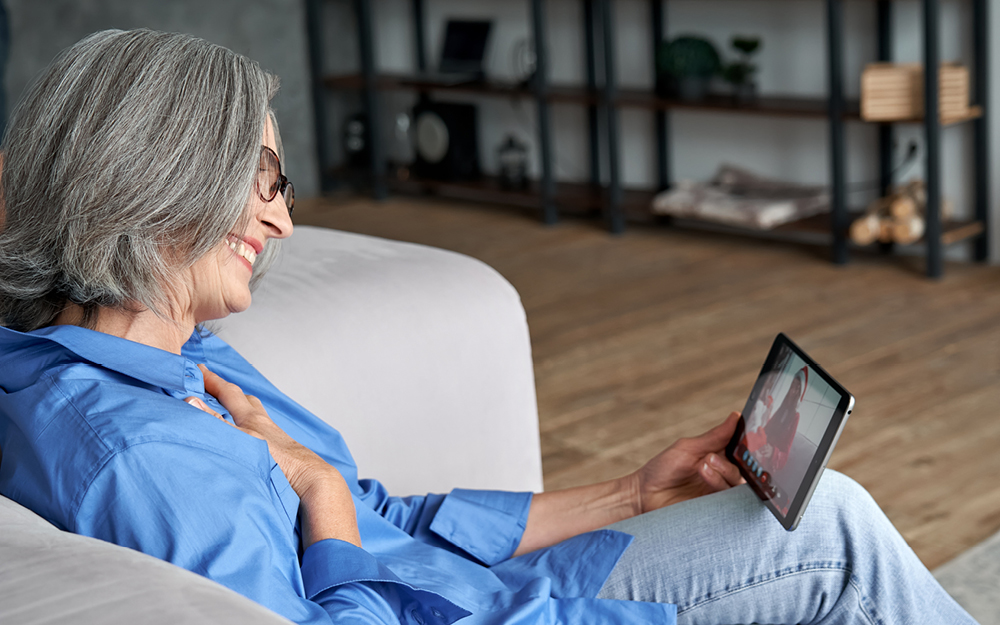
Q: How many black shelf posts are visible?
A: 11